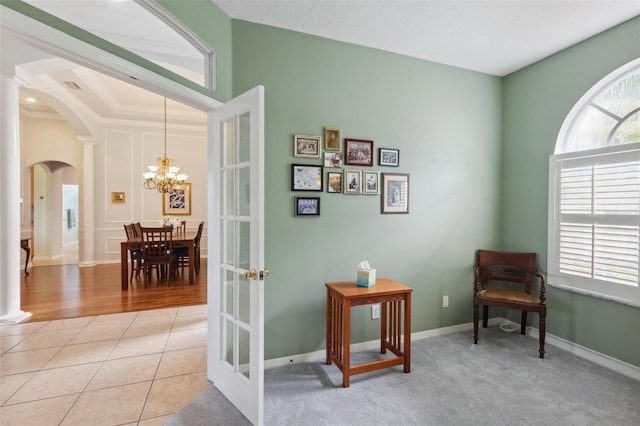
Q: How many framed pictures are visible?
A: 13